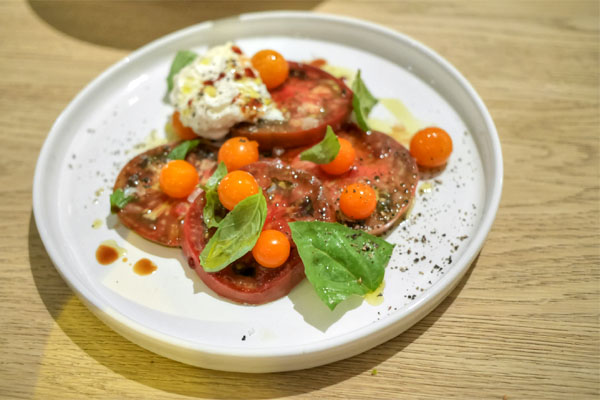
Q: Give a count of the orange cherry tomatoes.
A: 9